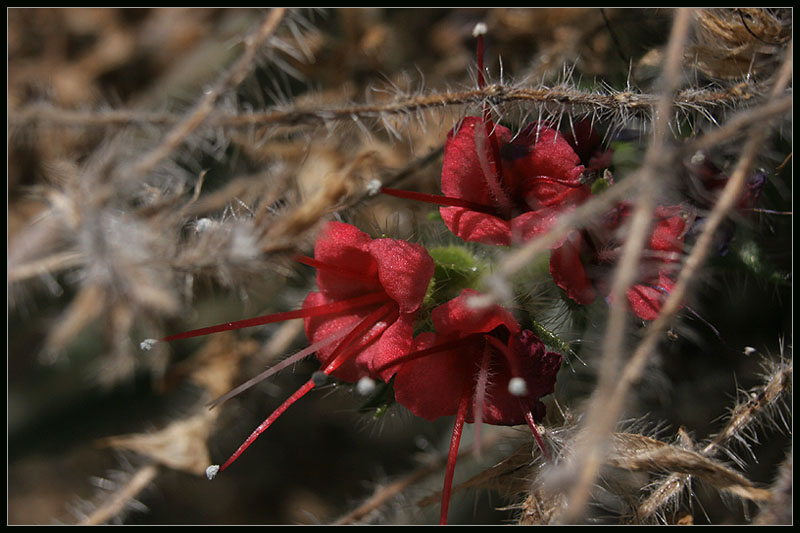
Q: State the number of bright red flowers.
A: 4